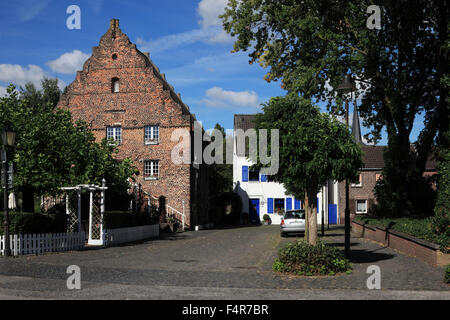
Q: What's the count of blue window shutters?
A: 6